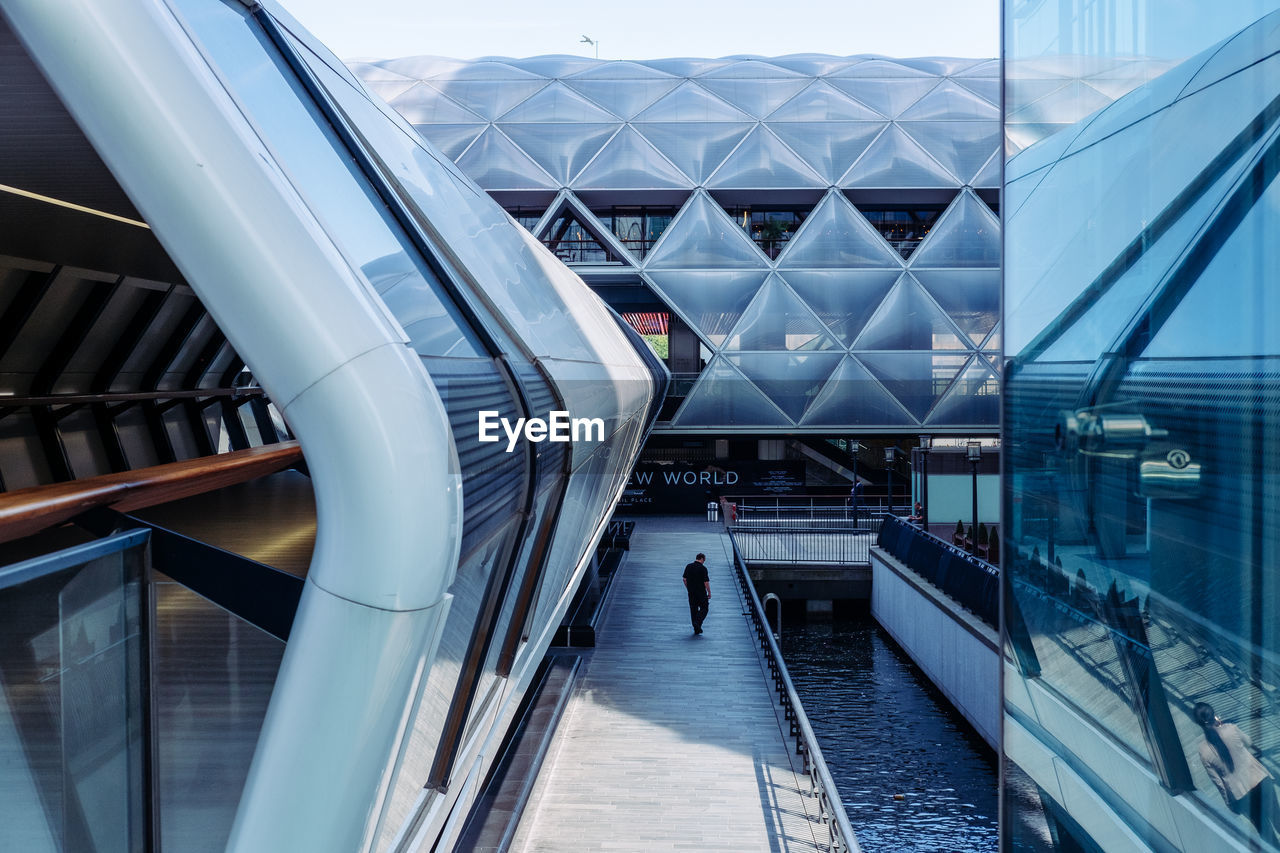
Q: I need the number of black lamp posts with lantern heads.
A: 4